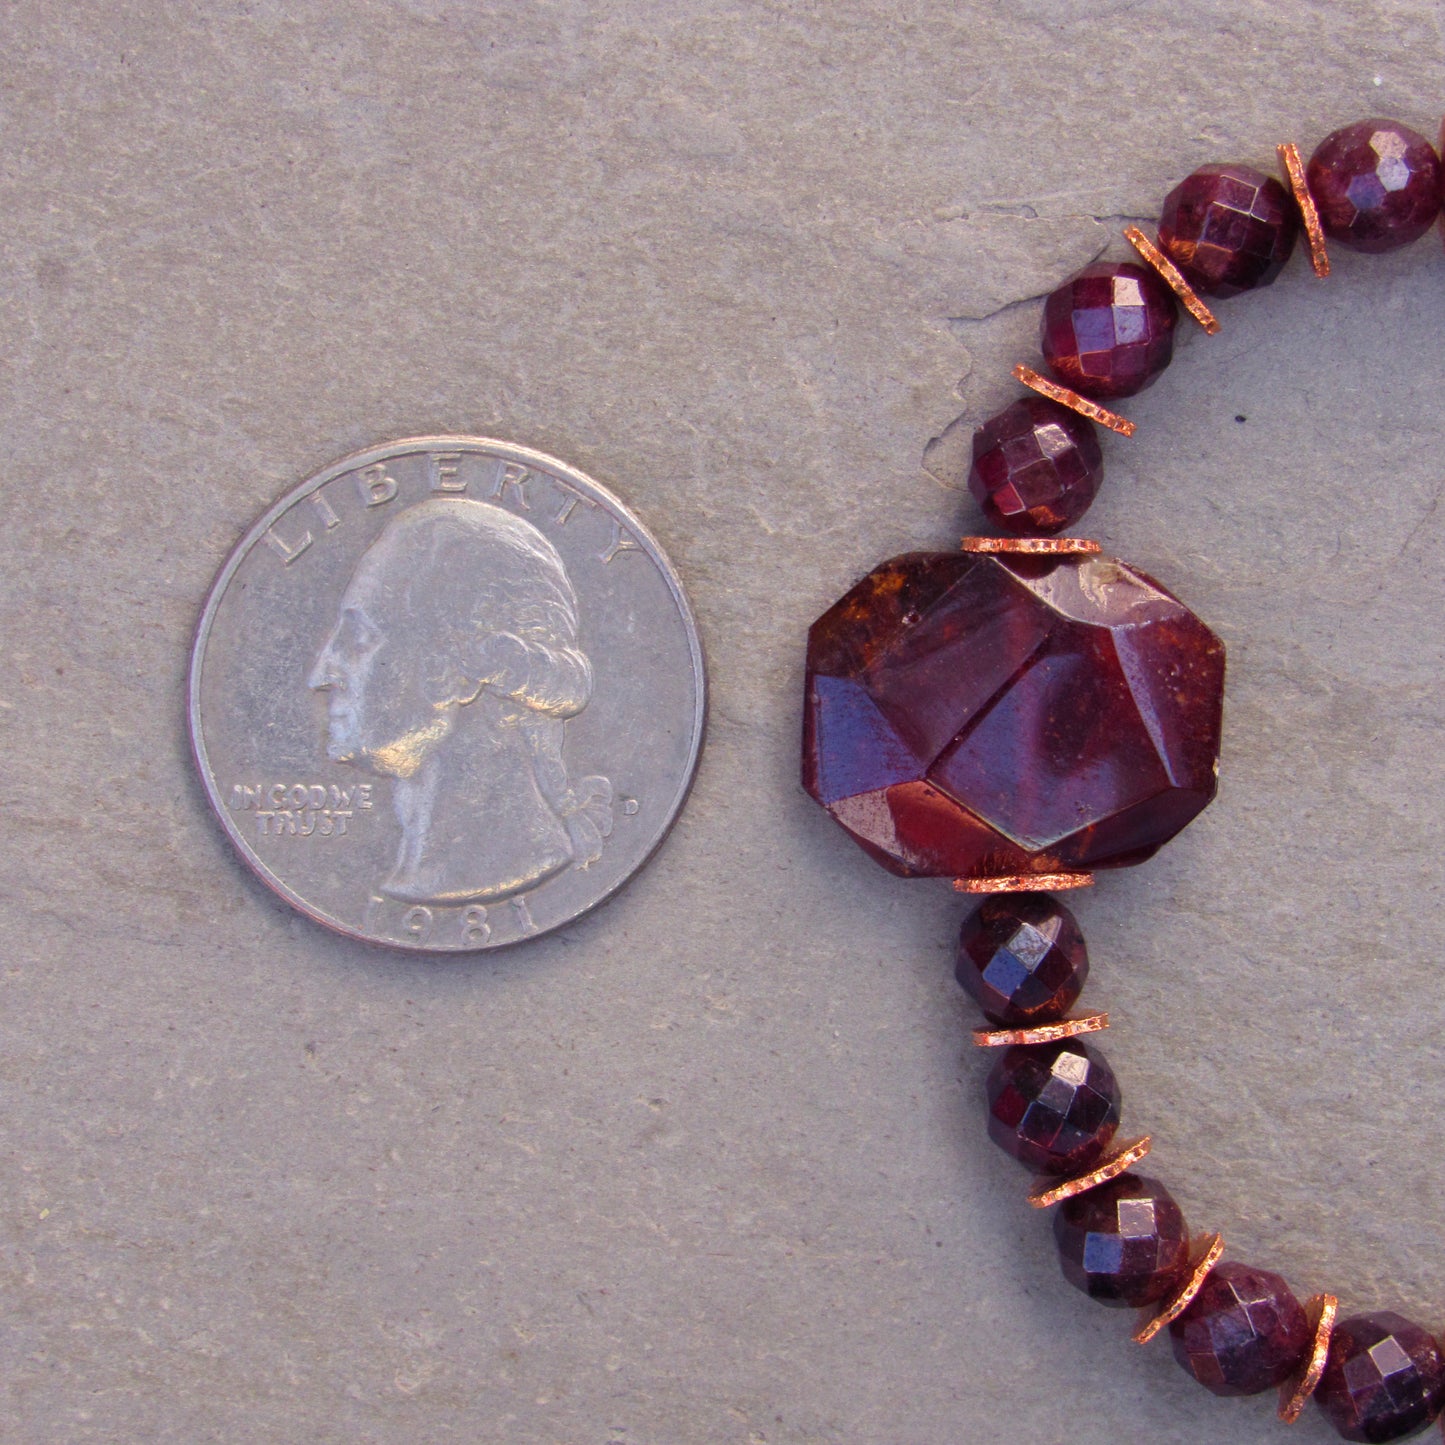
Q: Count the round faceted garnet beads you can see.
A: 9